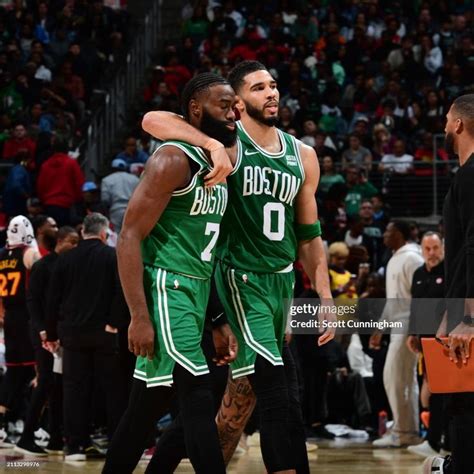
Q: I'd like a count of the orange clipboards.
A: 1